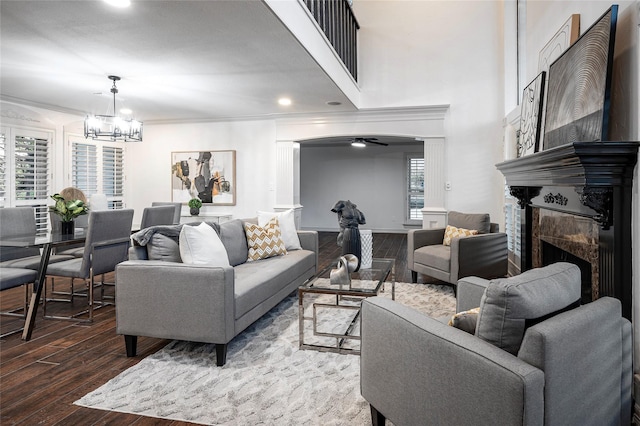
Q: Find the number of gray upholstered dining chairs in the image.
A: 6